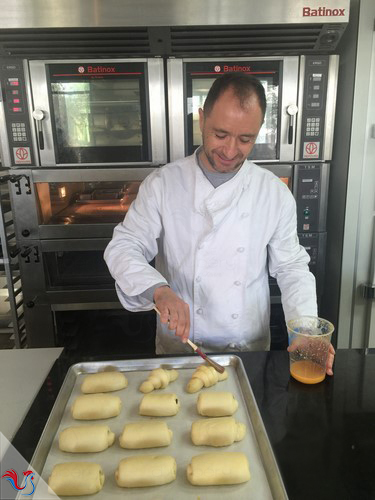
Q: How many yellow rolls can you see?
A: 12